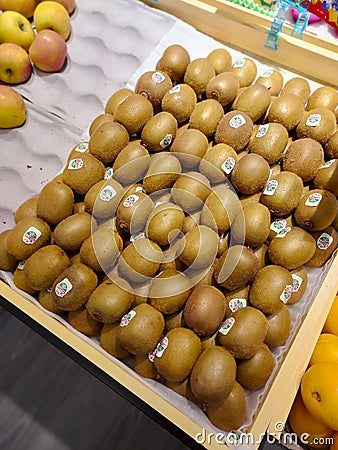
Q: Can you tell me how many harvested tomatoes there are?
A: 0